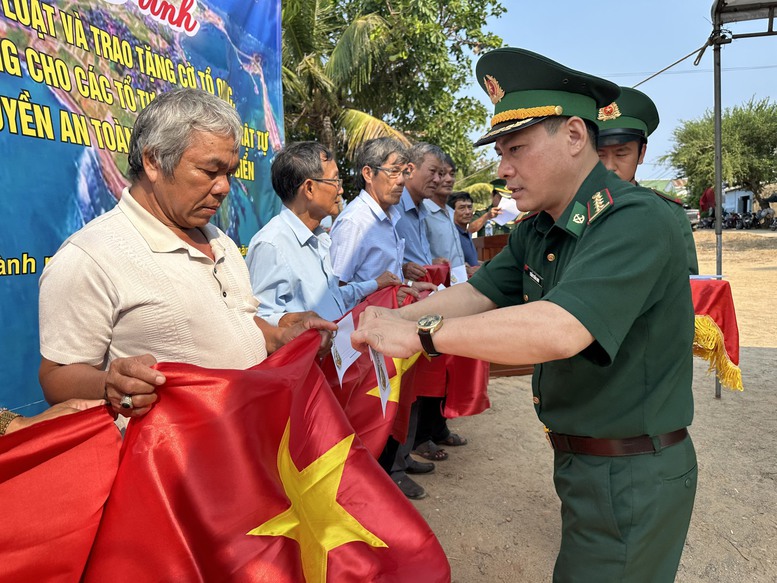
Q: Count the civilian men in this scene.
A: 6